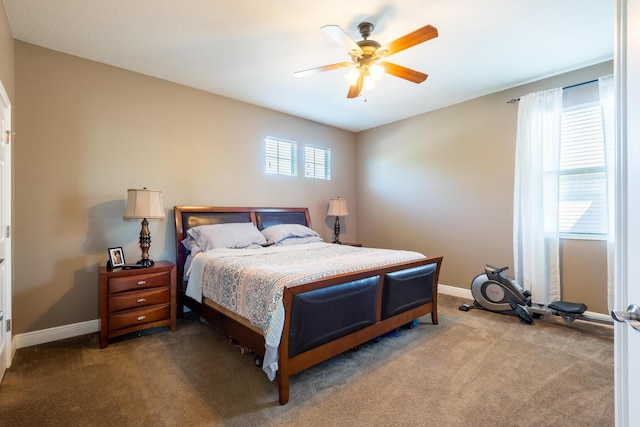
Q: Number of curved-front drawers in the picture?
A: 3